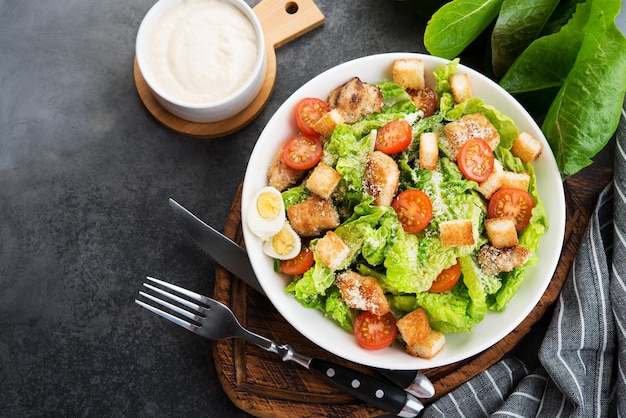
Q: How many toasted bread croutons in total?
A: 13